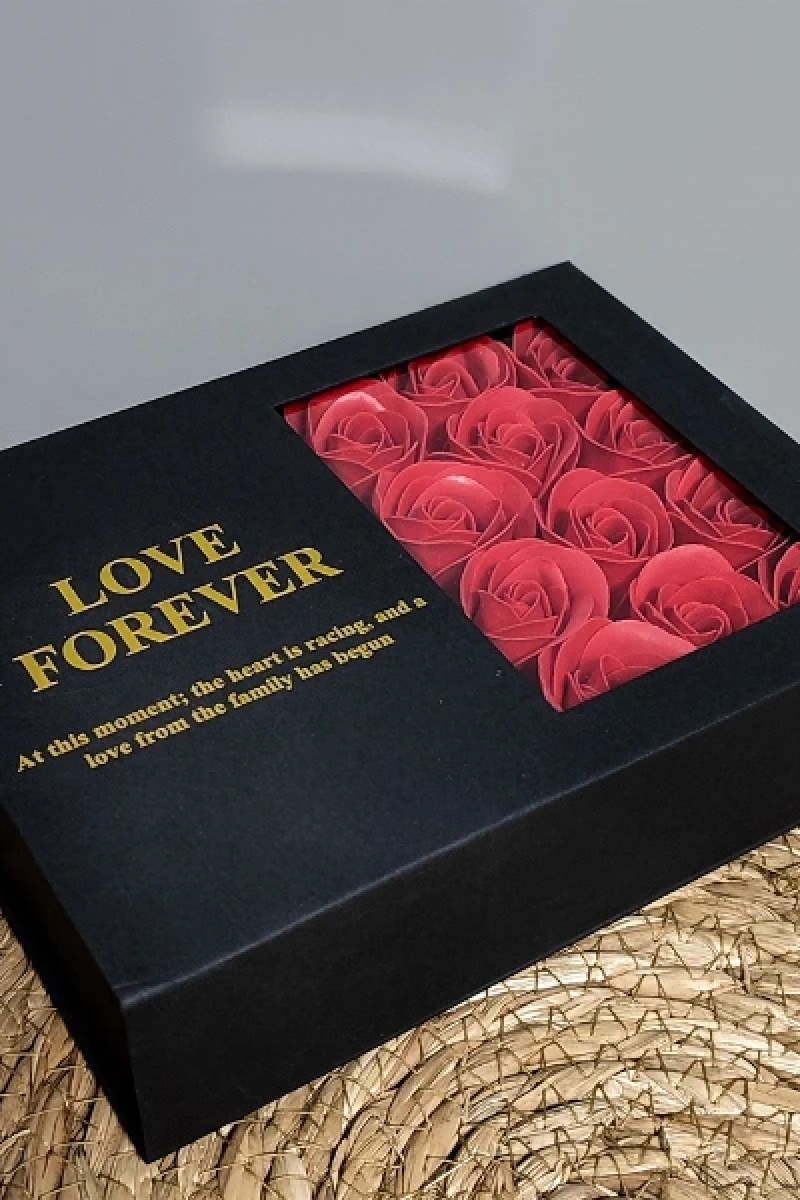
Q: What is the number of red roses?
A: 12